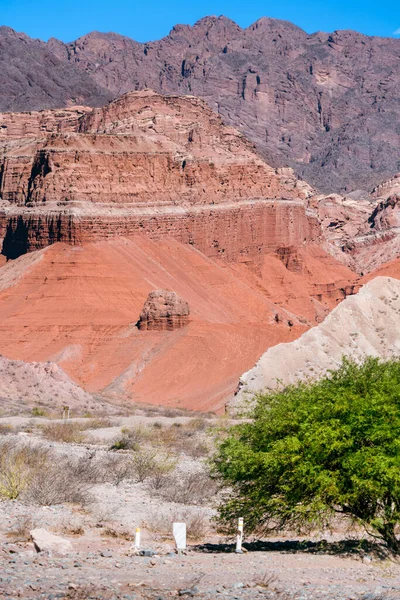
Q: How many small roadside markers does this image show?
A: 3